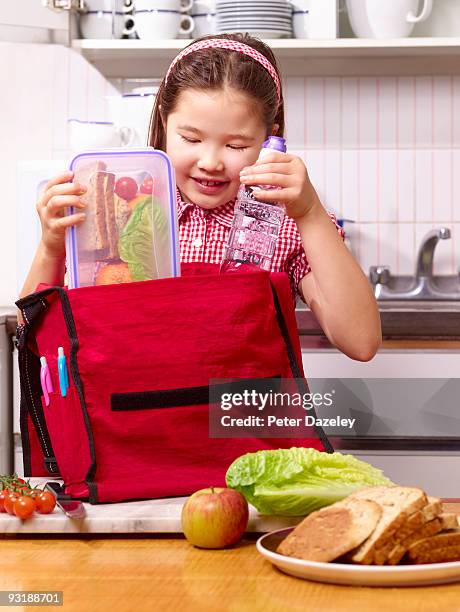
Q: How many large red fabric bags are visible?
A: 1